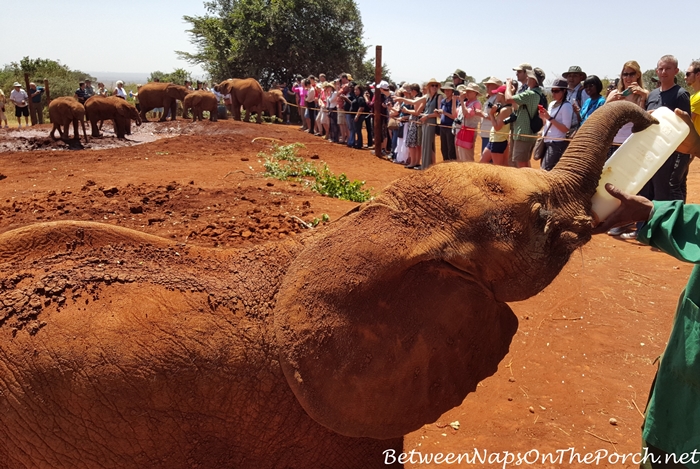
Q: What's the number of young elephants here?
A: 7